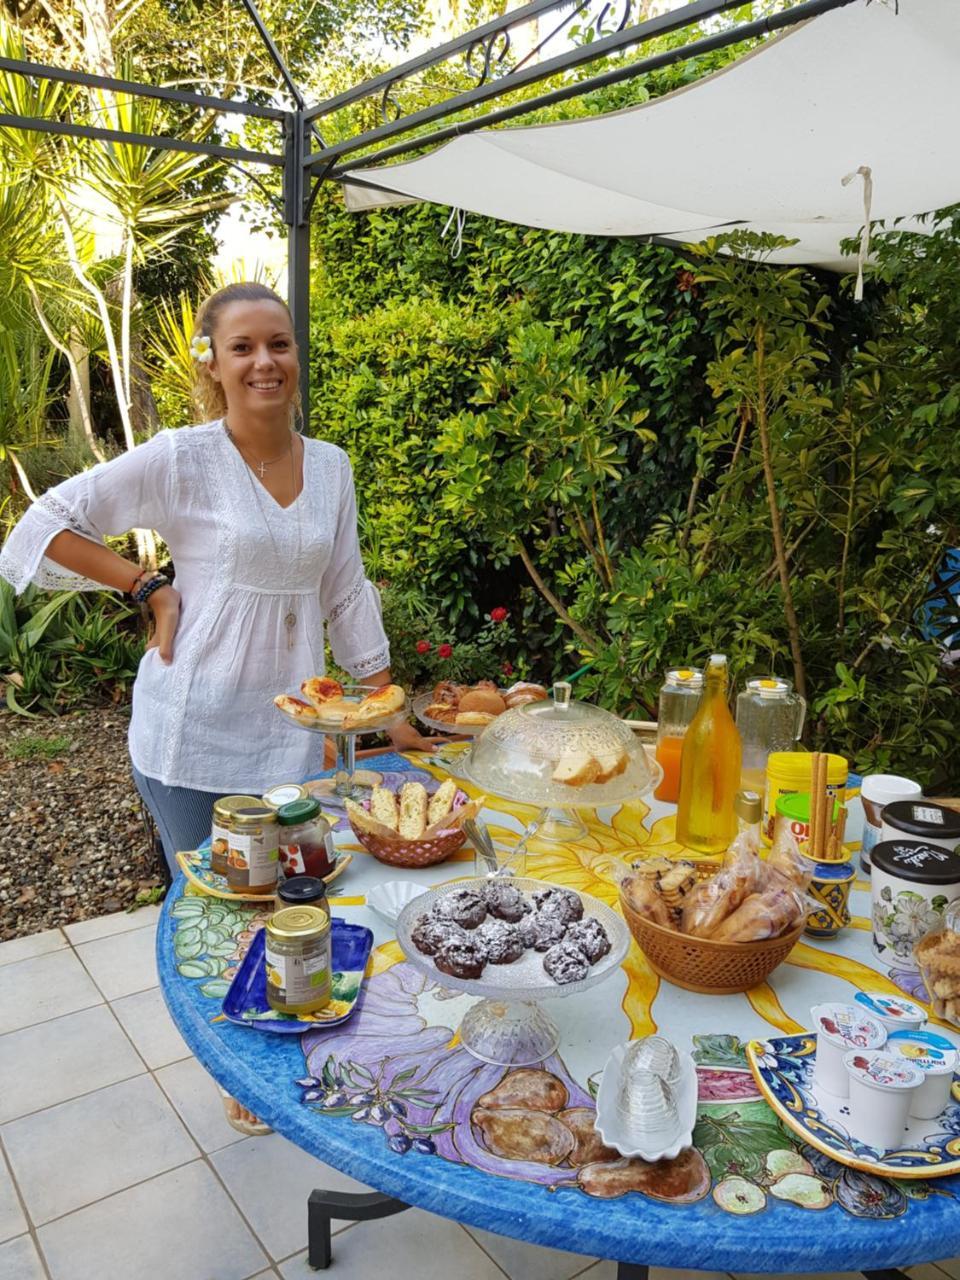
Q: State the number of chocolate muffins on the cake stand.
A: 9